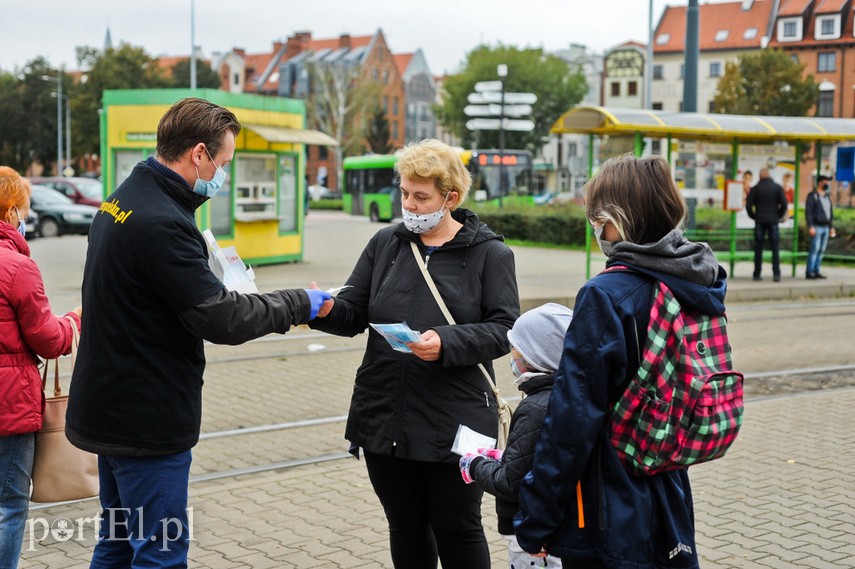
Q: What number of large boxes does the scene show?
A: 0